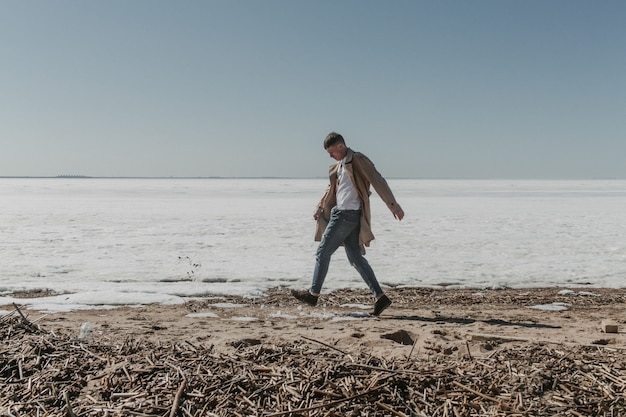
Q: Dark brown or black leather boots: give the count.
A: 2